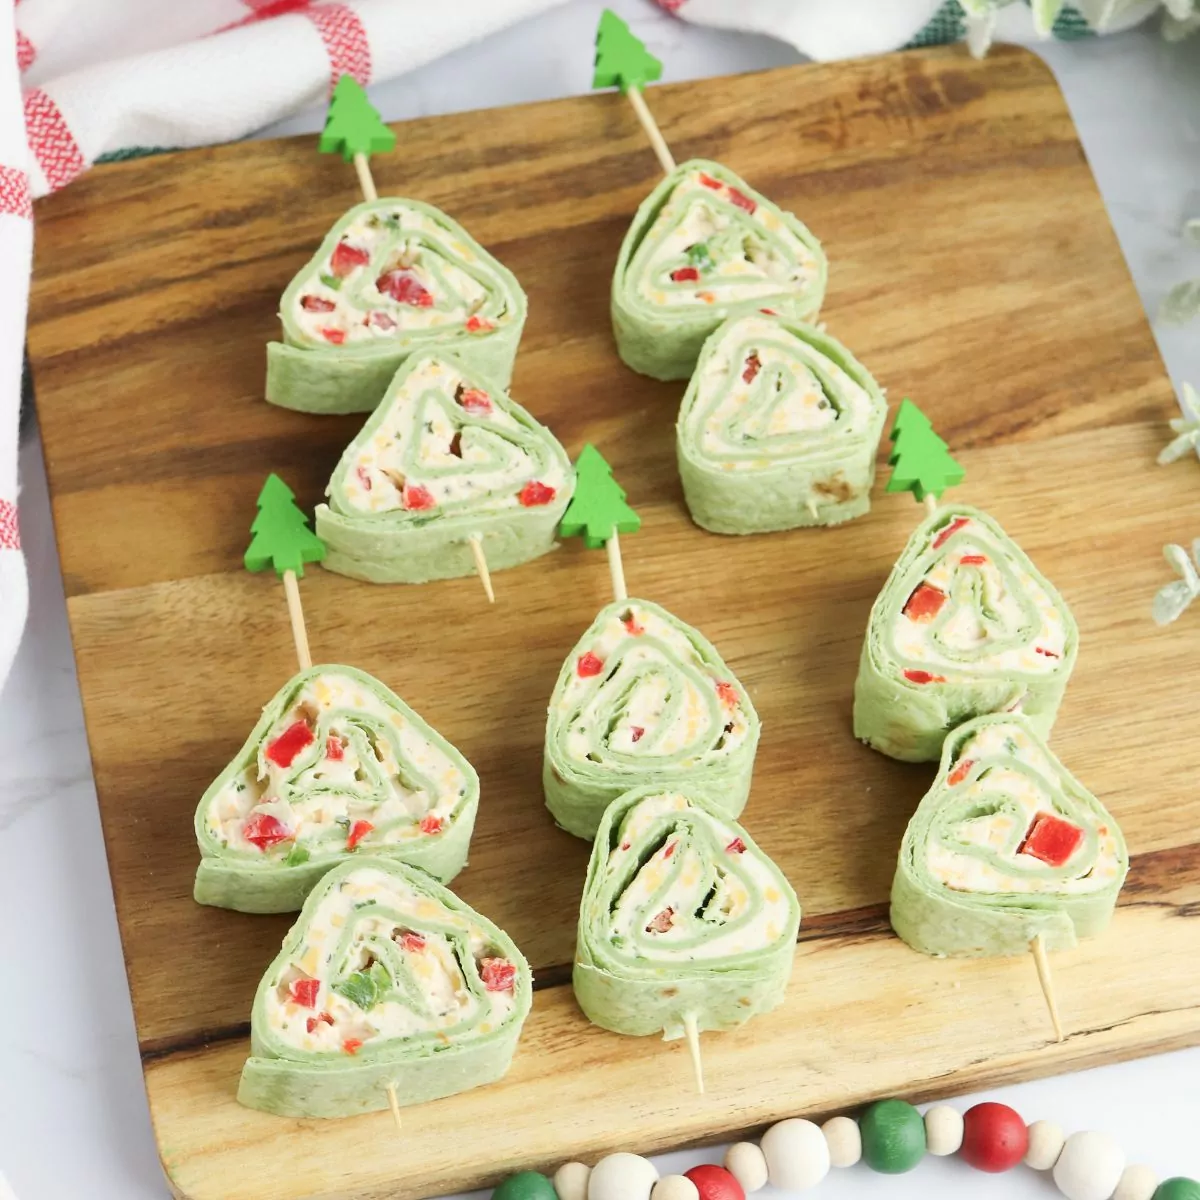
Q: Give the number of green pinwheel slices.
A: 10